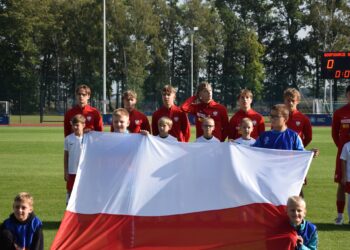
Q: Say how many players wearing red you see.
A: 7